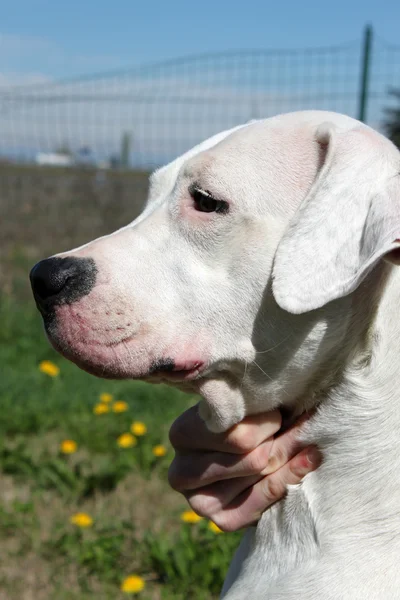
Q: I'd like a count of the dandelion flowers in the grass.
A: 12